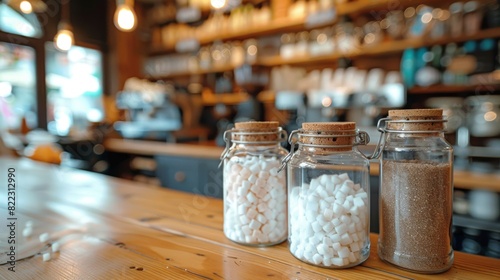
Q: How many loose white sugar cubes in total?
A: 5